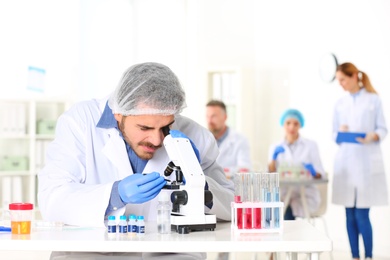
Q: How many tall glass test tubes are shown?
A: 5